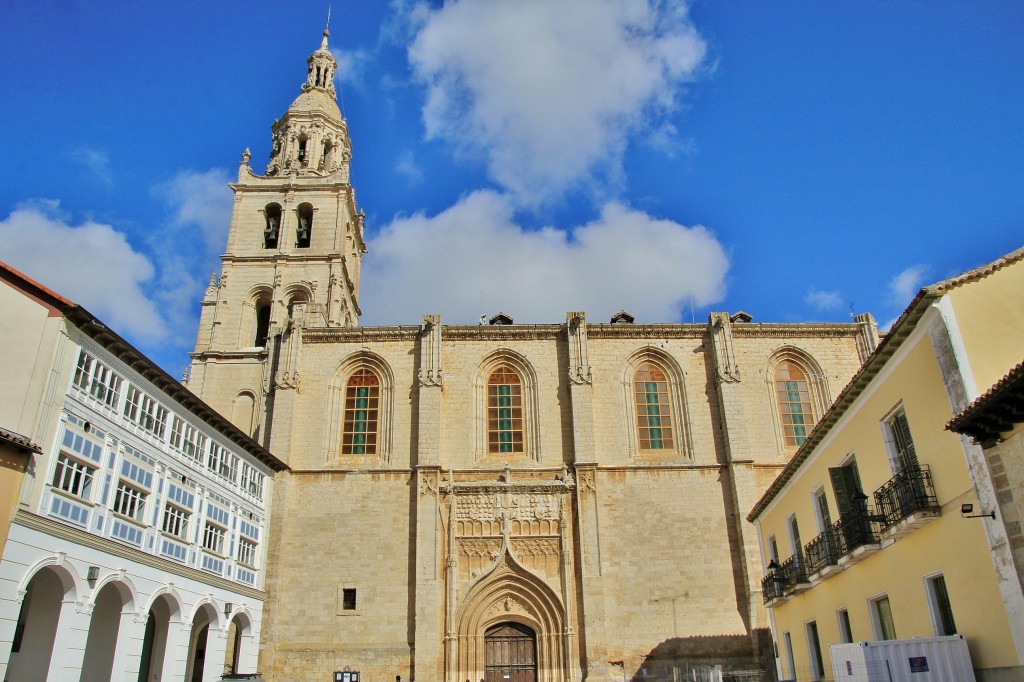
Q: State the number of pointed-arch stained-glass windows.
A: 4